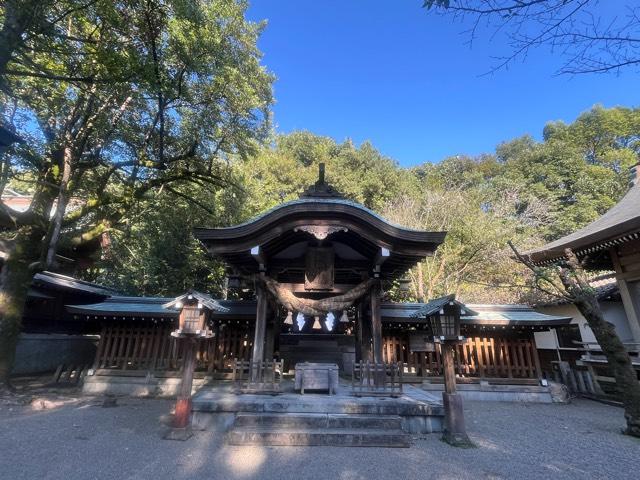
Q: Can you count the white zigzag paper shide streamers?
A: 2